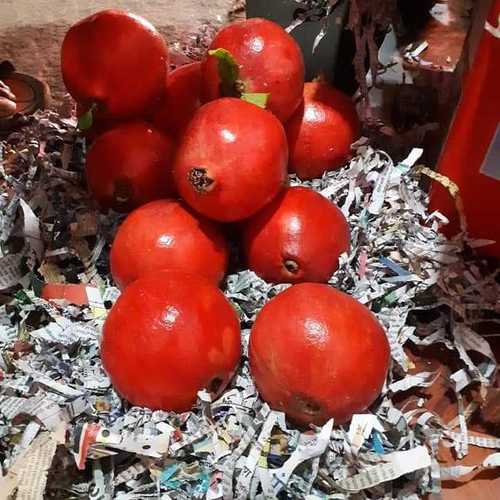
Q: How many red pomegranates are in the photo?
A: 10